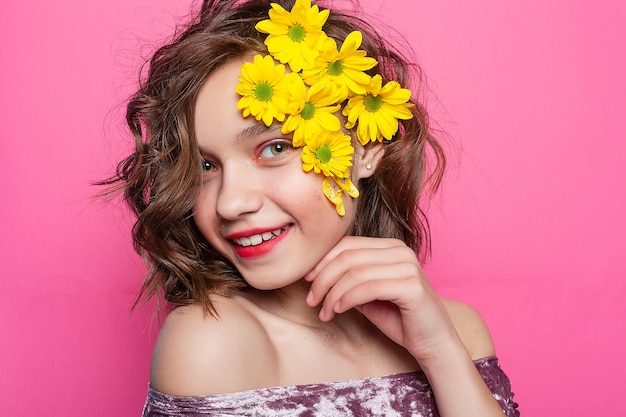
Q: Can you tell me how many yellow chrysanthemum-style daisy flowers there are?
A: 6